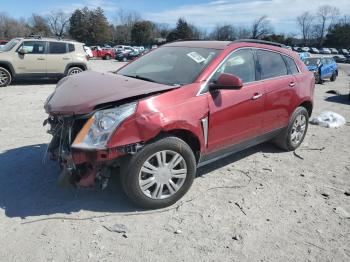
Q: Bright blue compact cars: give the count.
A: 1